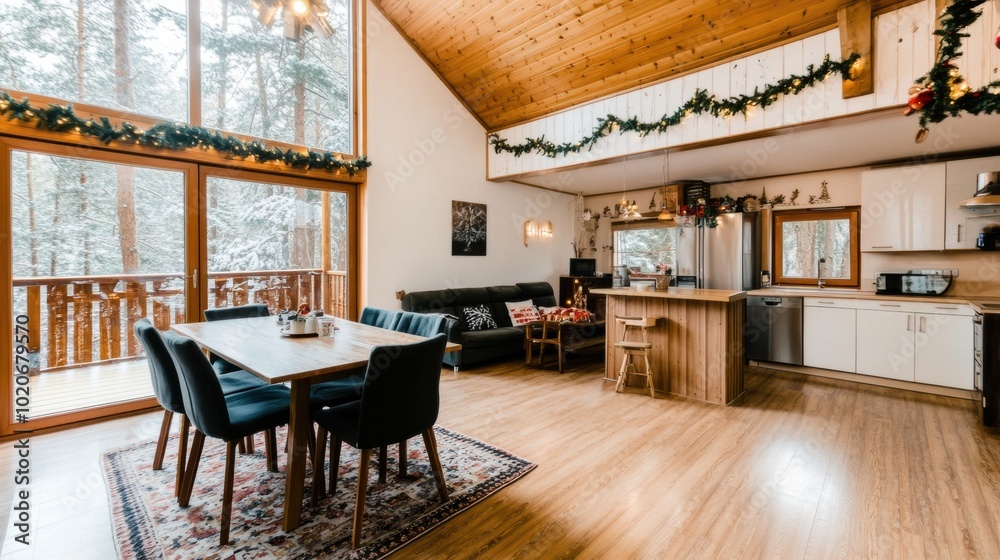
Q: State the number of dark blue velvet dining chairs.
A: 6